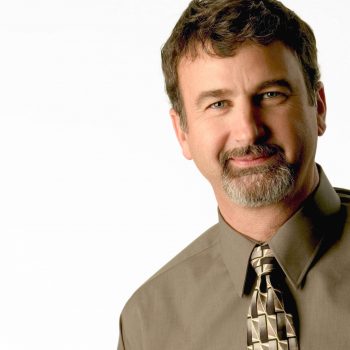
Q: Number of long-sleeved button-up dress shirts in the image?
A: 1